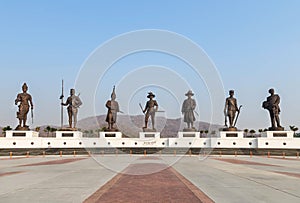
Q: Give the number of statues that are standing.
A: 7